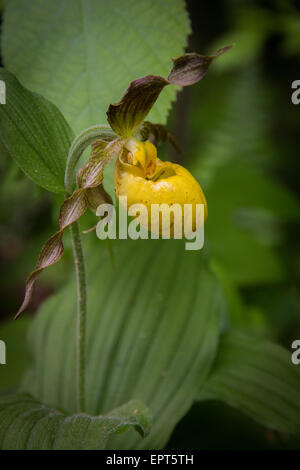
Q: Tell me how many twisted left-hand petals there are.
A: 1